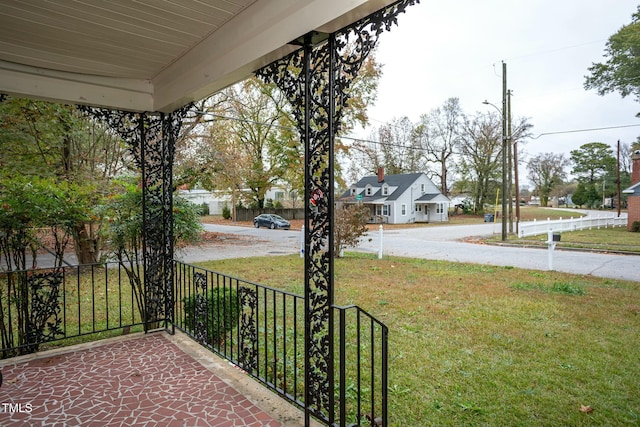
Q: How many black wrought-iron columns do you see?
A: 2